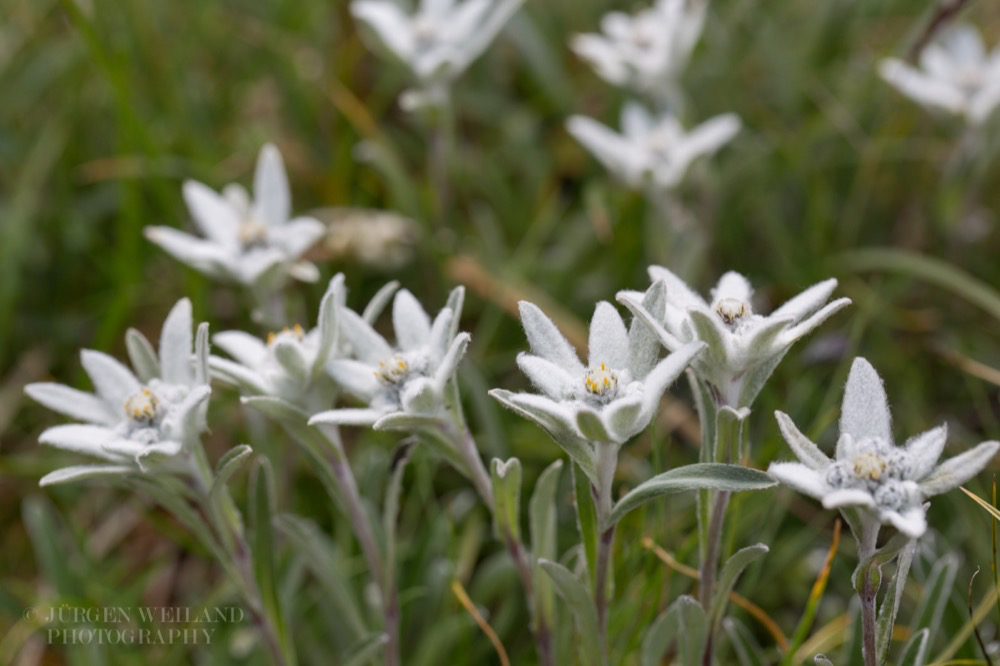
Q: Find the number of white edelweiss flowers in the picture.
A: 11